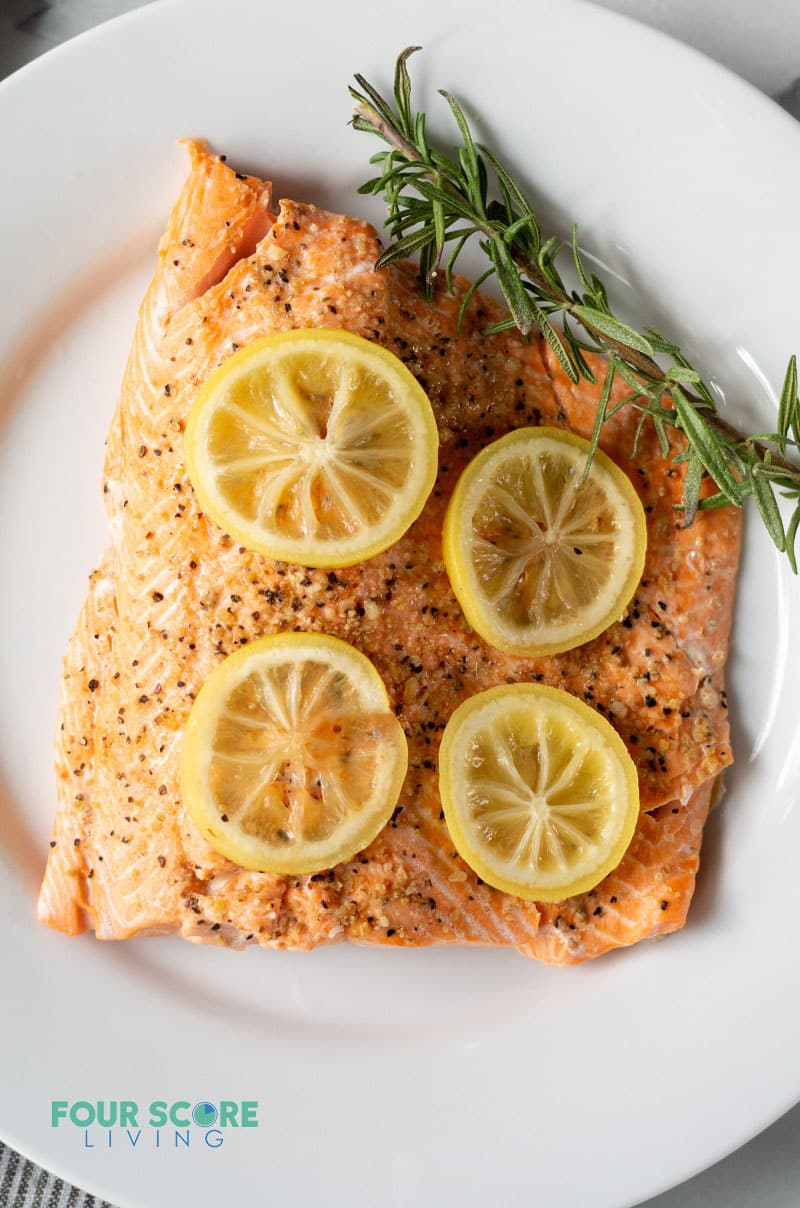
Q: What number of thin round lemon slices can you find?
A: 4